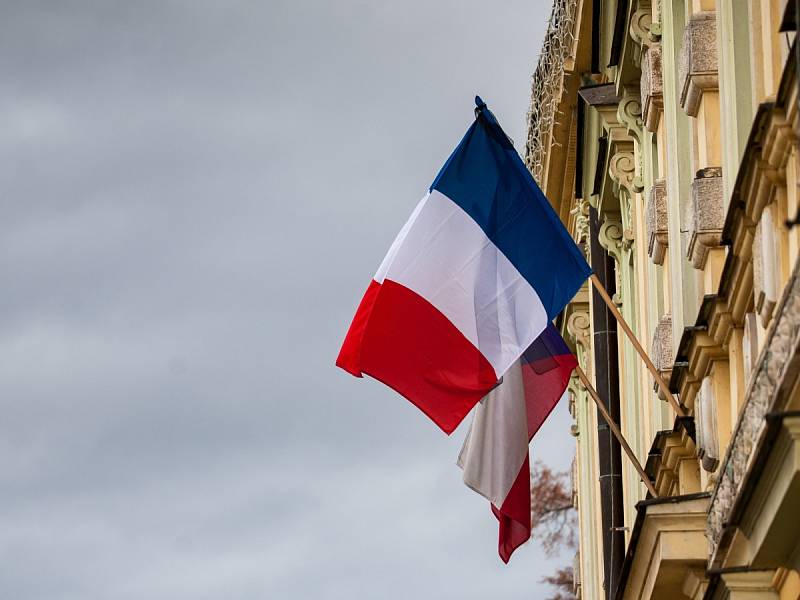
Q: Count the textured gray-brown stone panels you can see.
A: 5